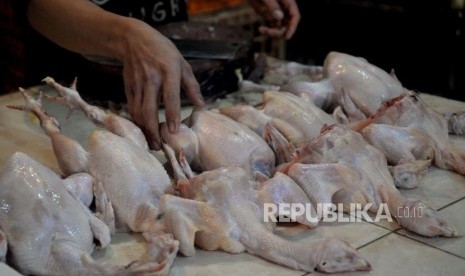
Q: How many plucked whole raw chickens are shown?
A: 8